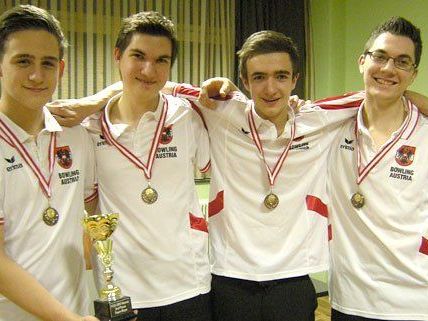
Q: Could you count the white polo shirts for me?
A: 4